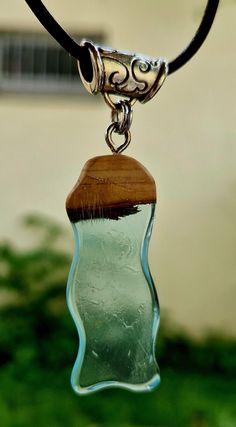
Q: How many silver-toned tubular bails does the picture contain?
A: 1